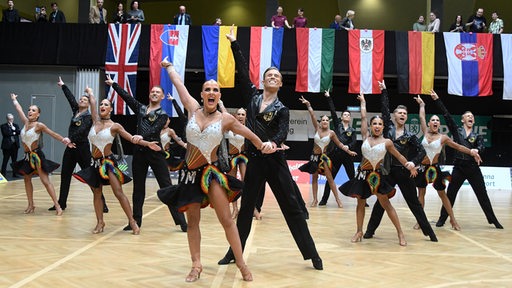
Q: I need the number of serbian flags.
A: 1